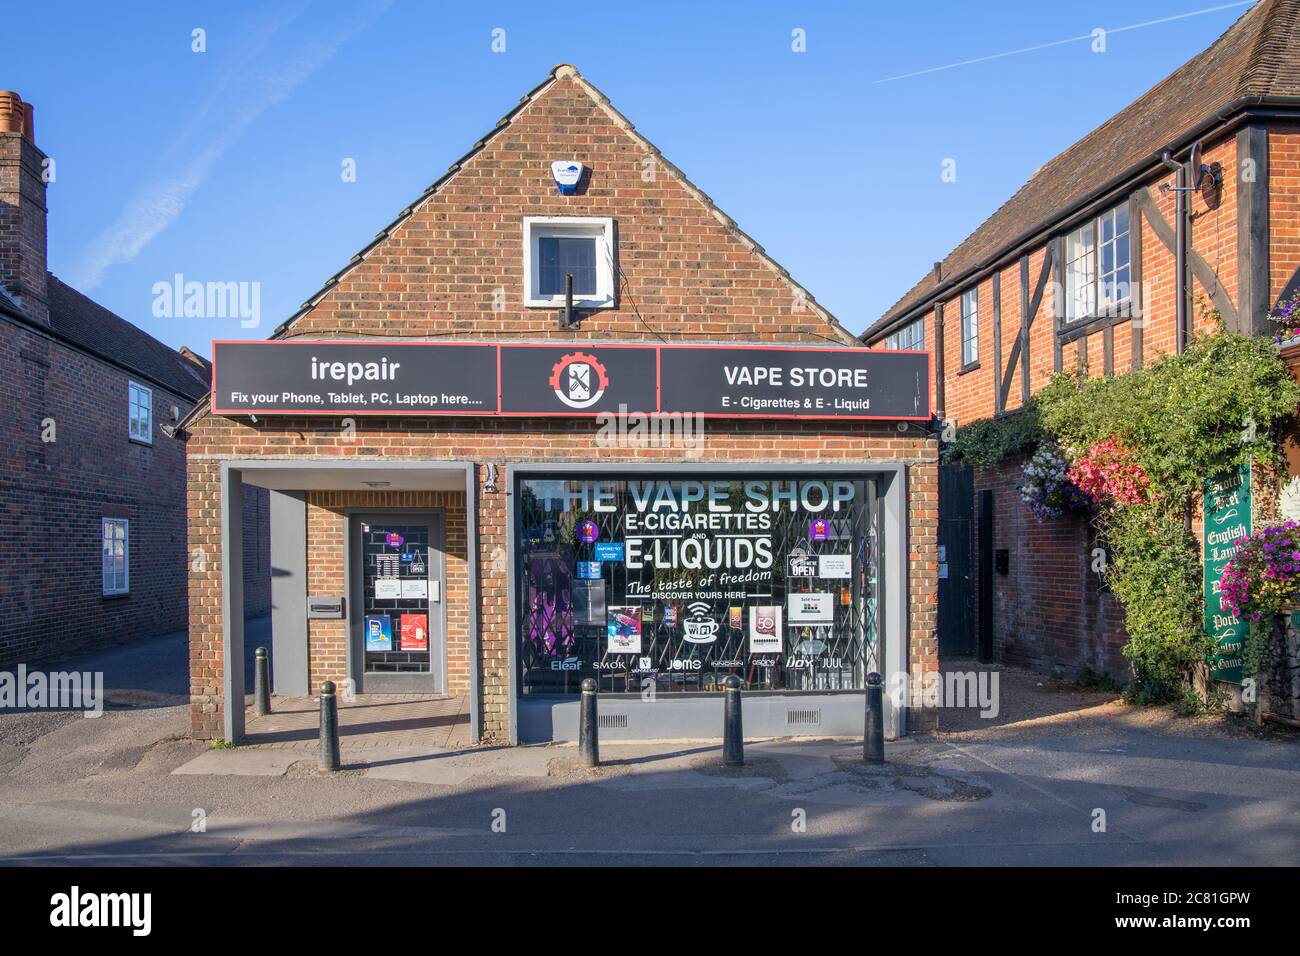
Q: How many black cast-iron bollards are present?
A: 5